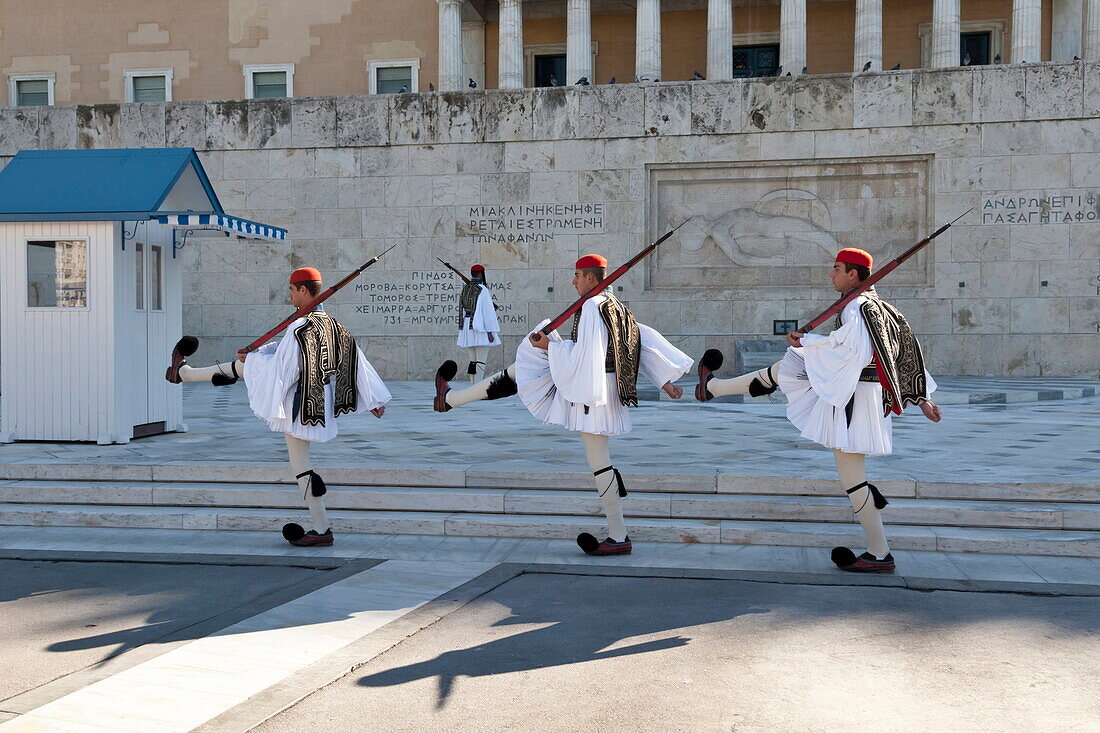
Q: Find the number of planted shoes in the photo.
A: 3